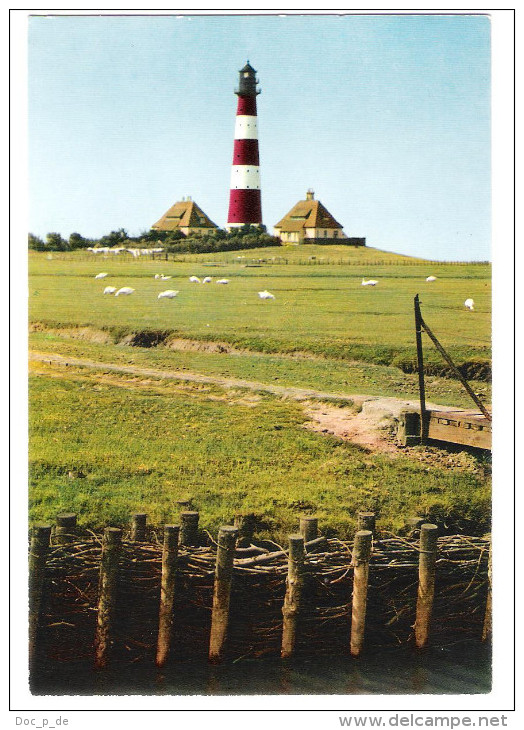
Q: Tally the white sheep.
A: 13